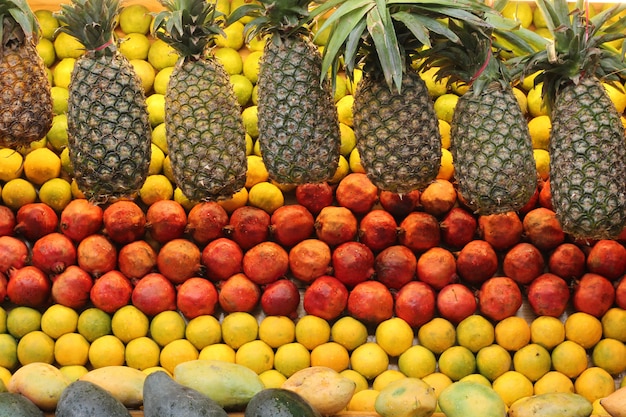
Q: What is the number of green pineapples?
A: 6